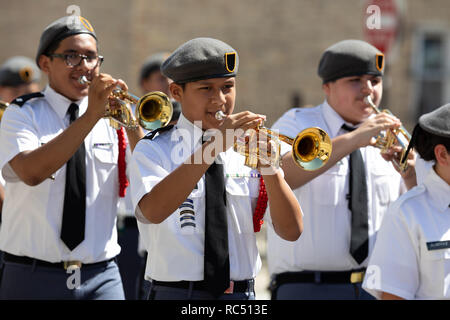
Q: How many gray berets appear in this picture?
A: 6